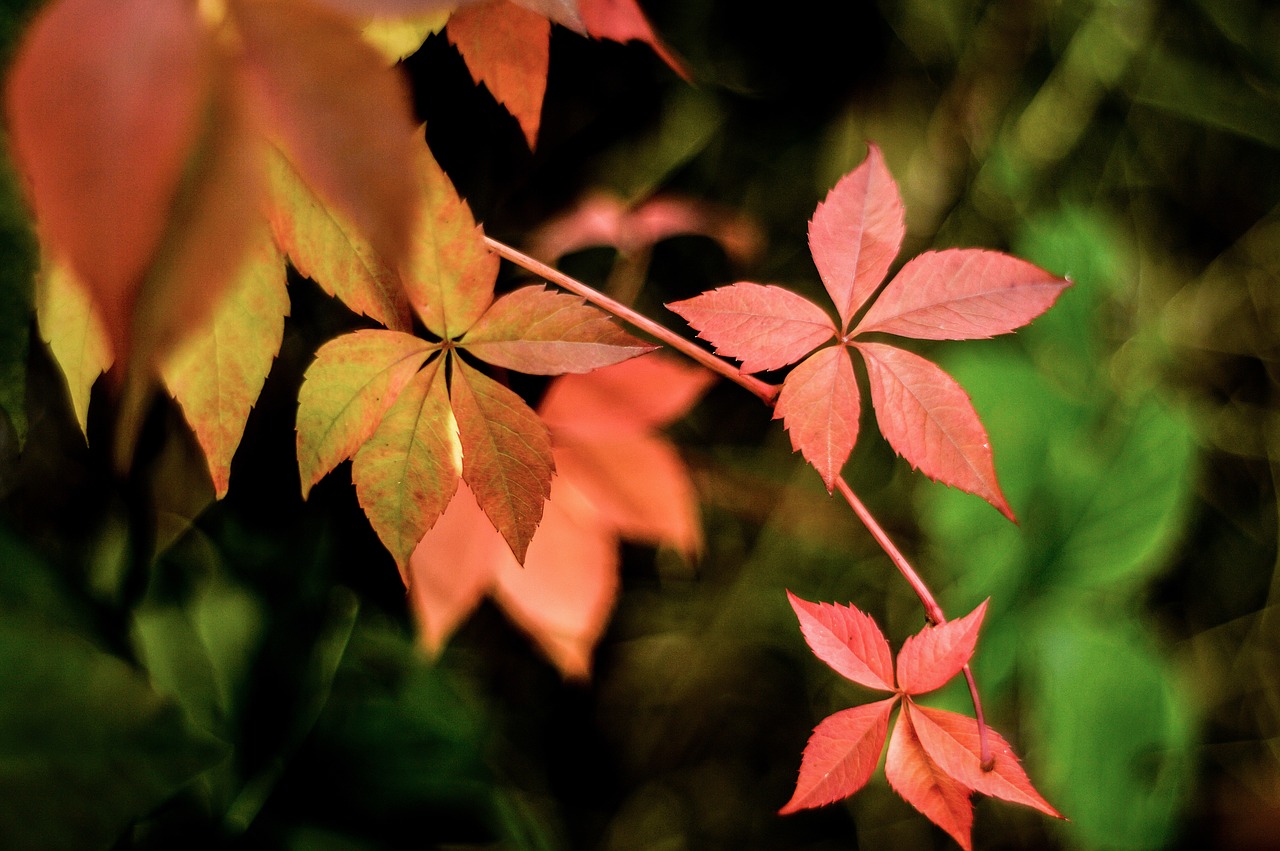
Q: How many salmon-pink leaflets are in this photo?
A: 10